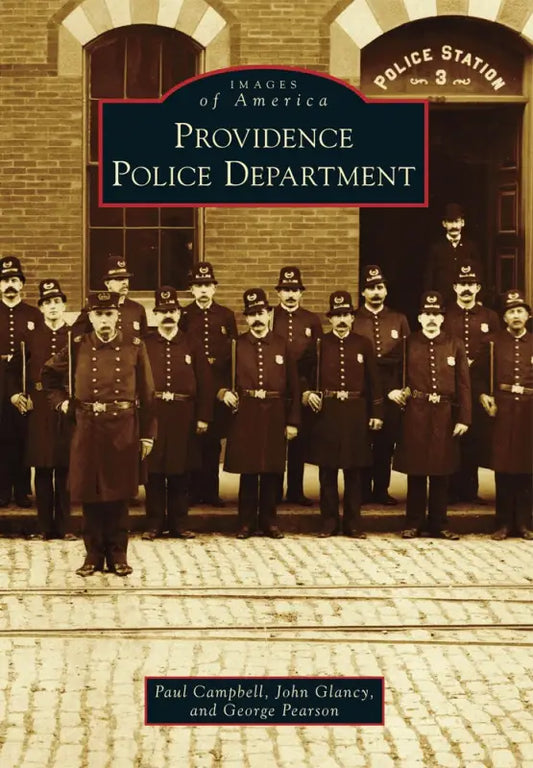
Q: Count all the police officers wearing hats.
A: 13